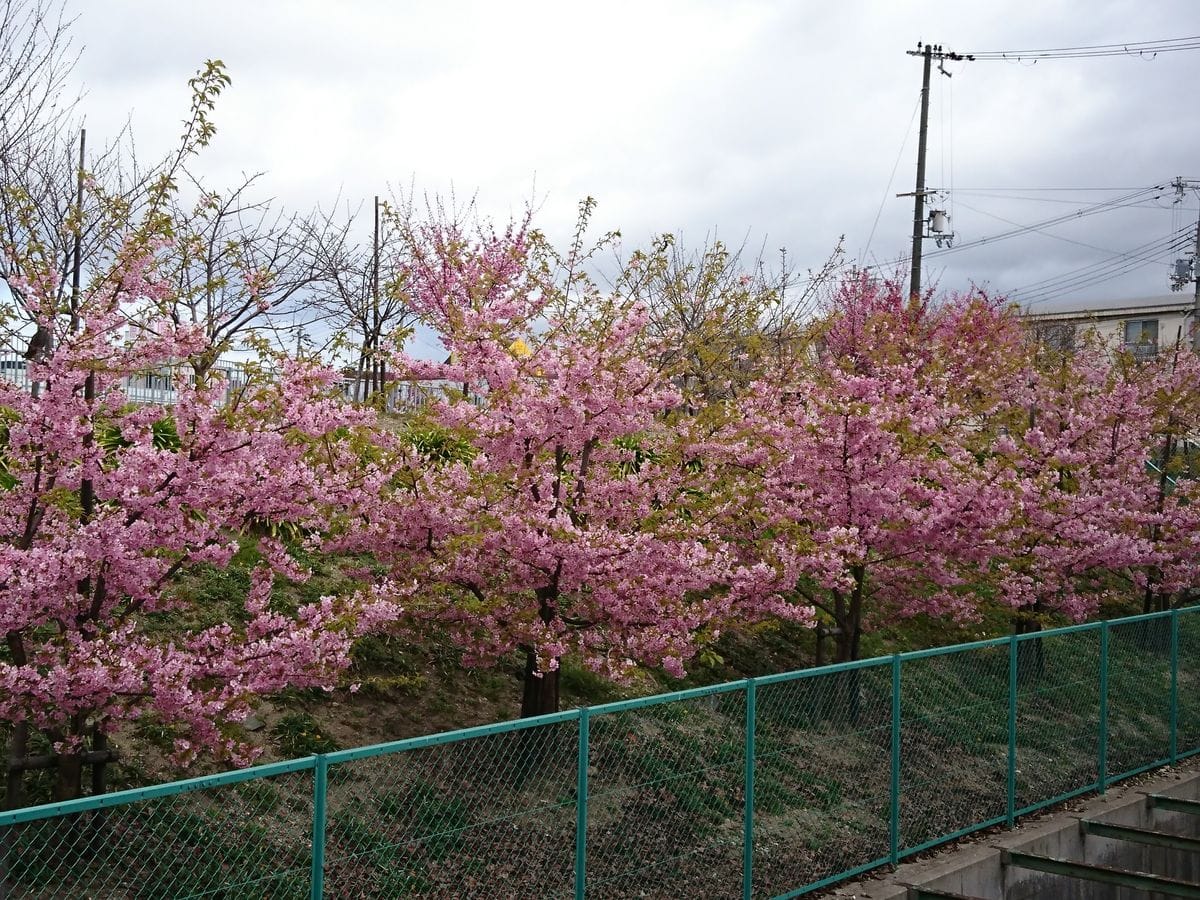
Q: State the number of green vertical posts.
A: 7